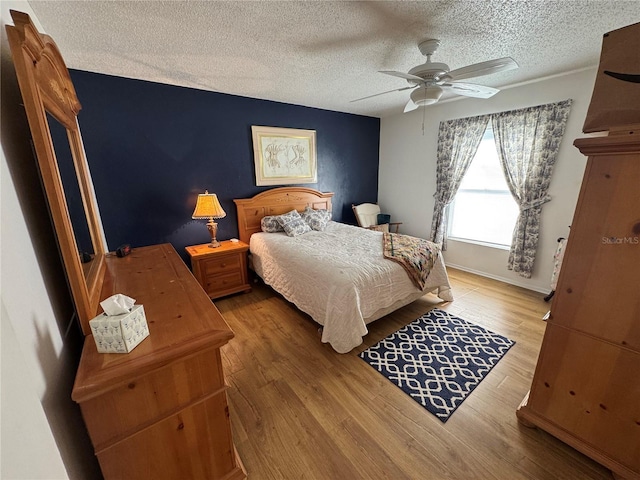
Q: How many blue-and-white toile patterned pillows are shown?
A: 4